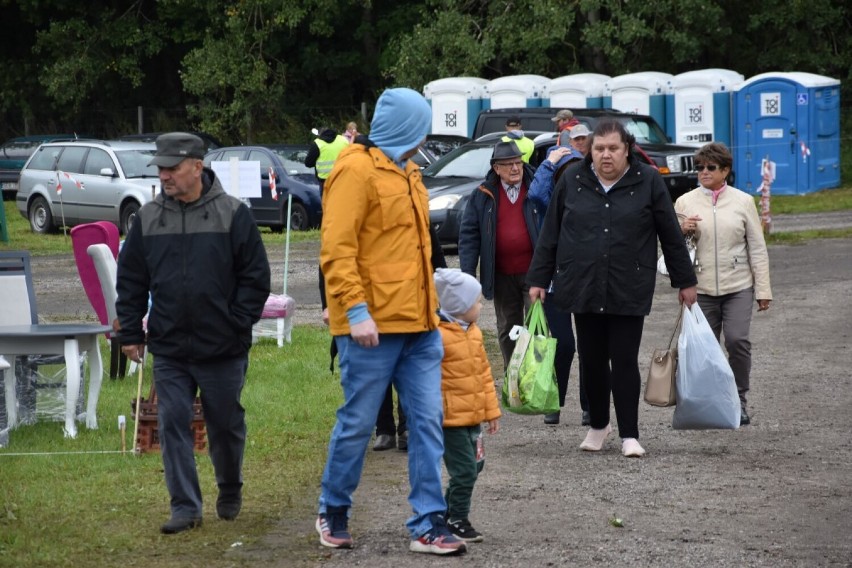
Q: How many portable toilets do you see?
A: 6